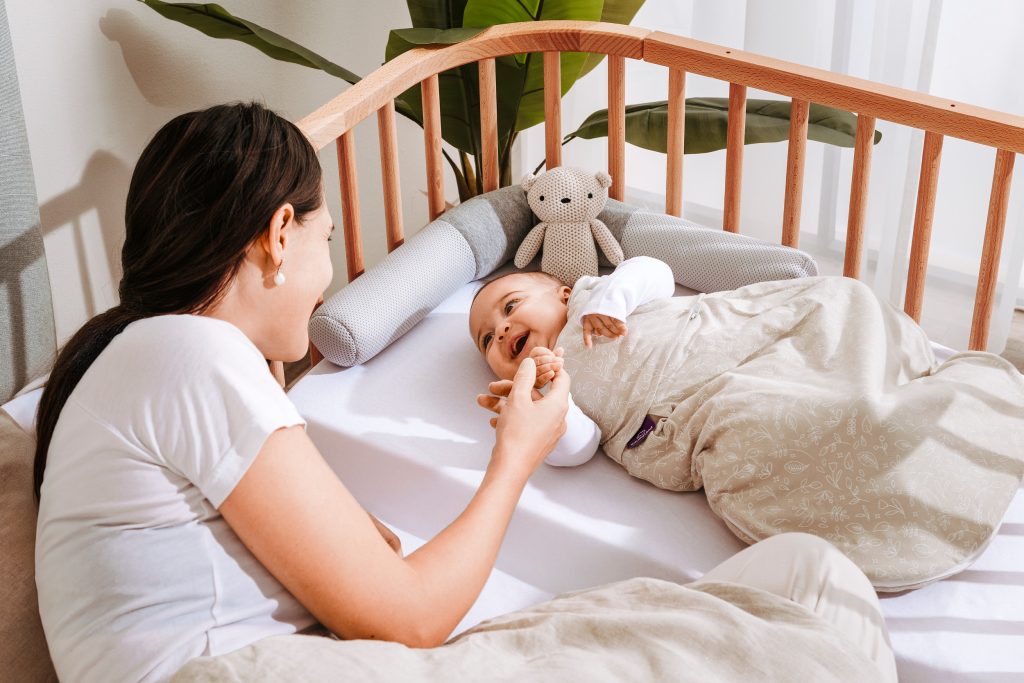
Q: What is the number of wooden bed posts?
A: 12